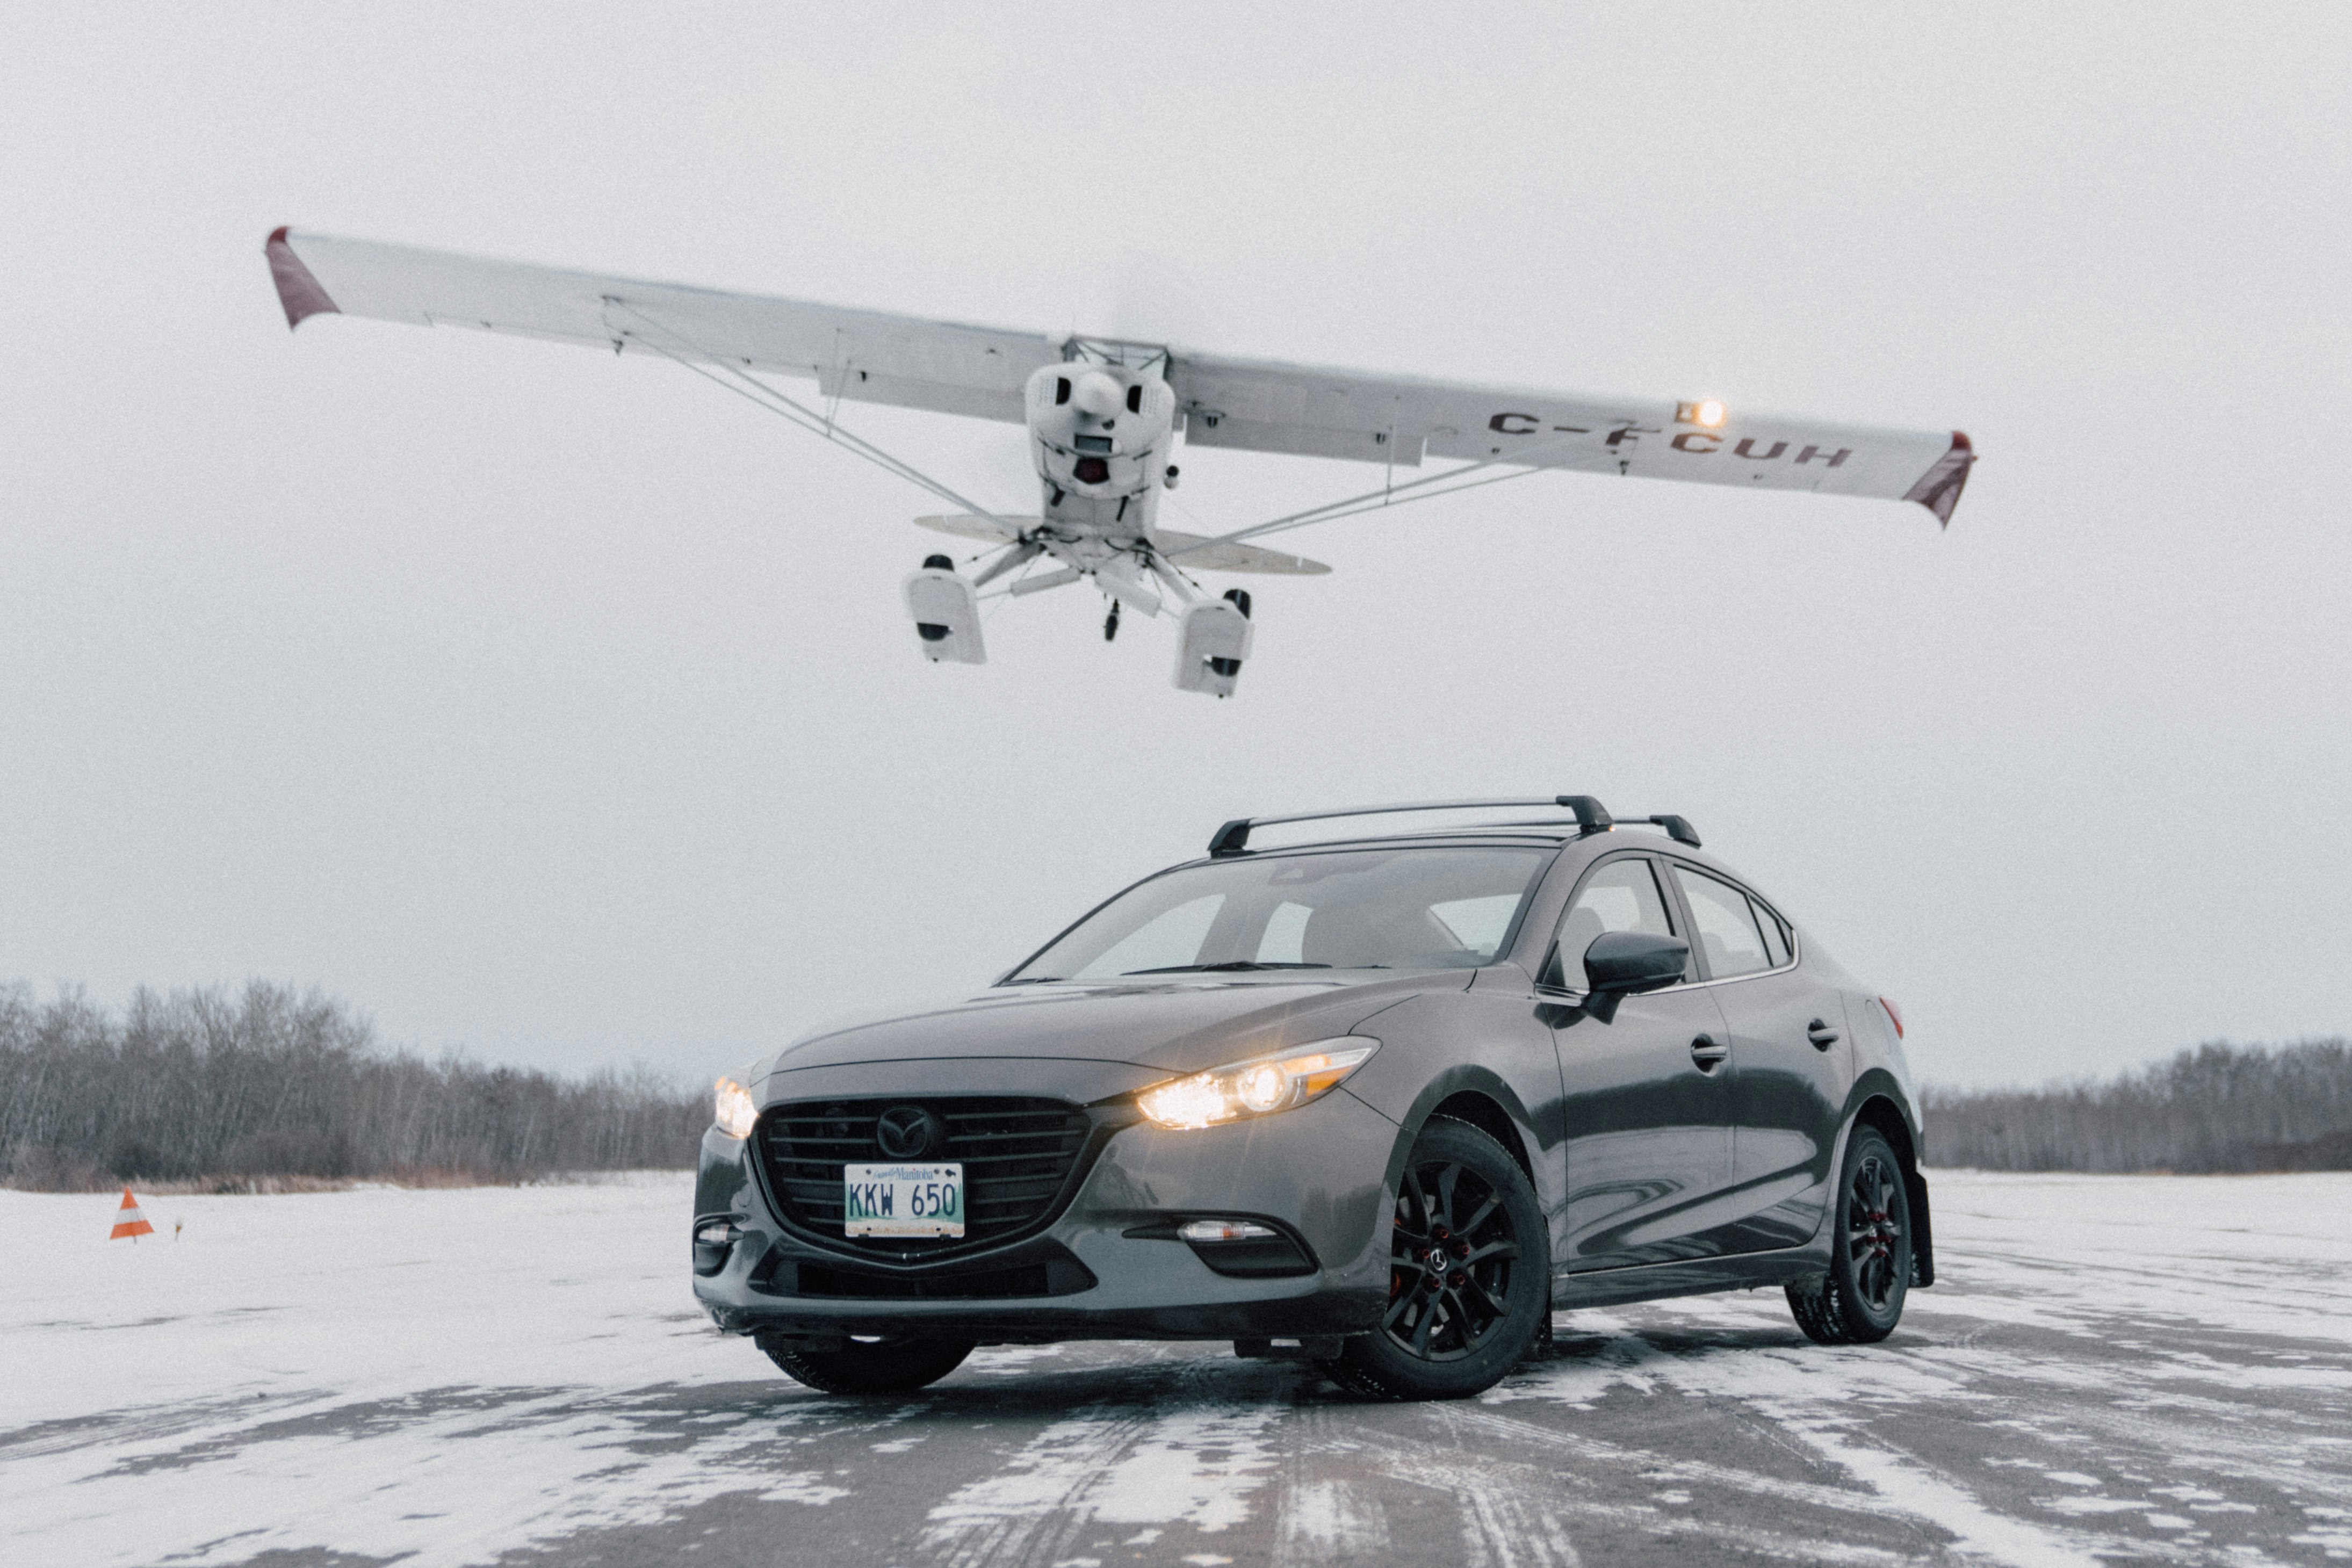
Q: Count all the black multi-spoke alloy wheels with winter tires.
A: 2